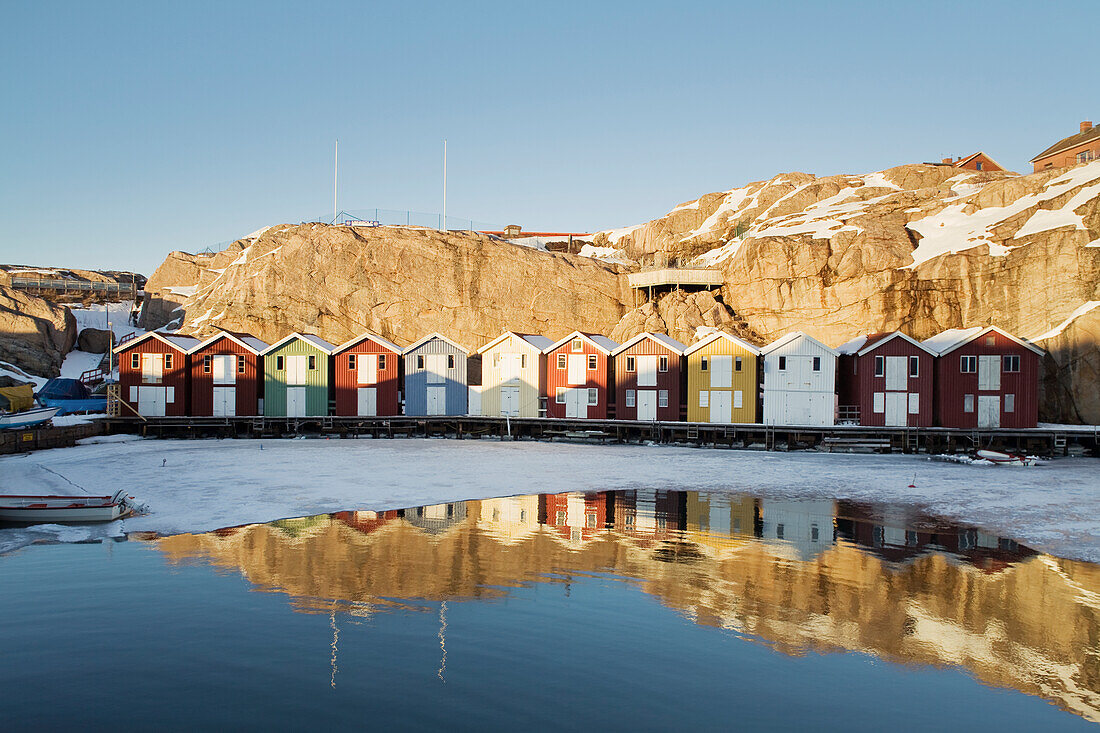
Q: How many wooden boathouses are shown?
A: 12